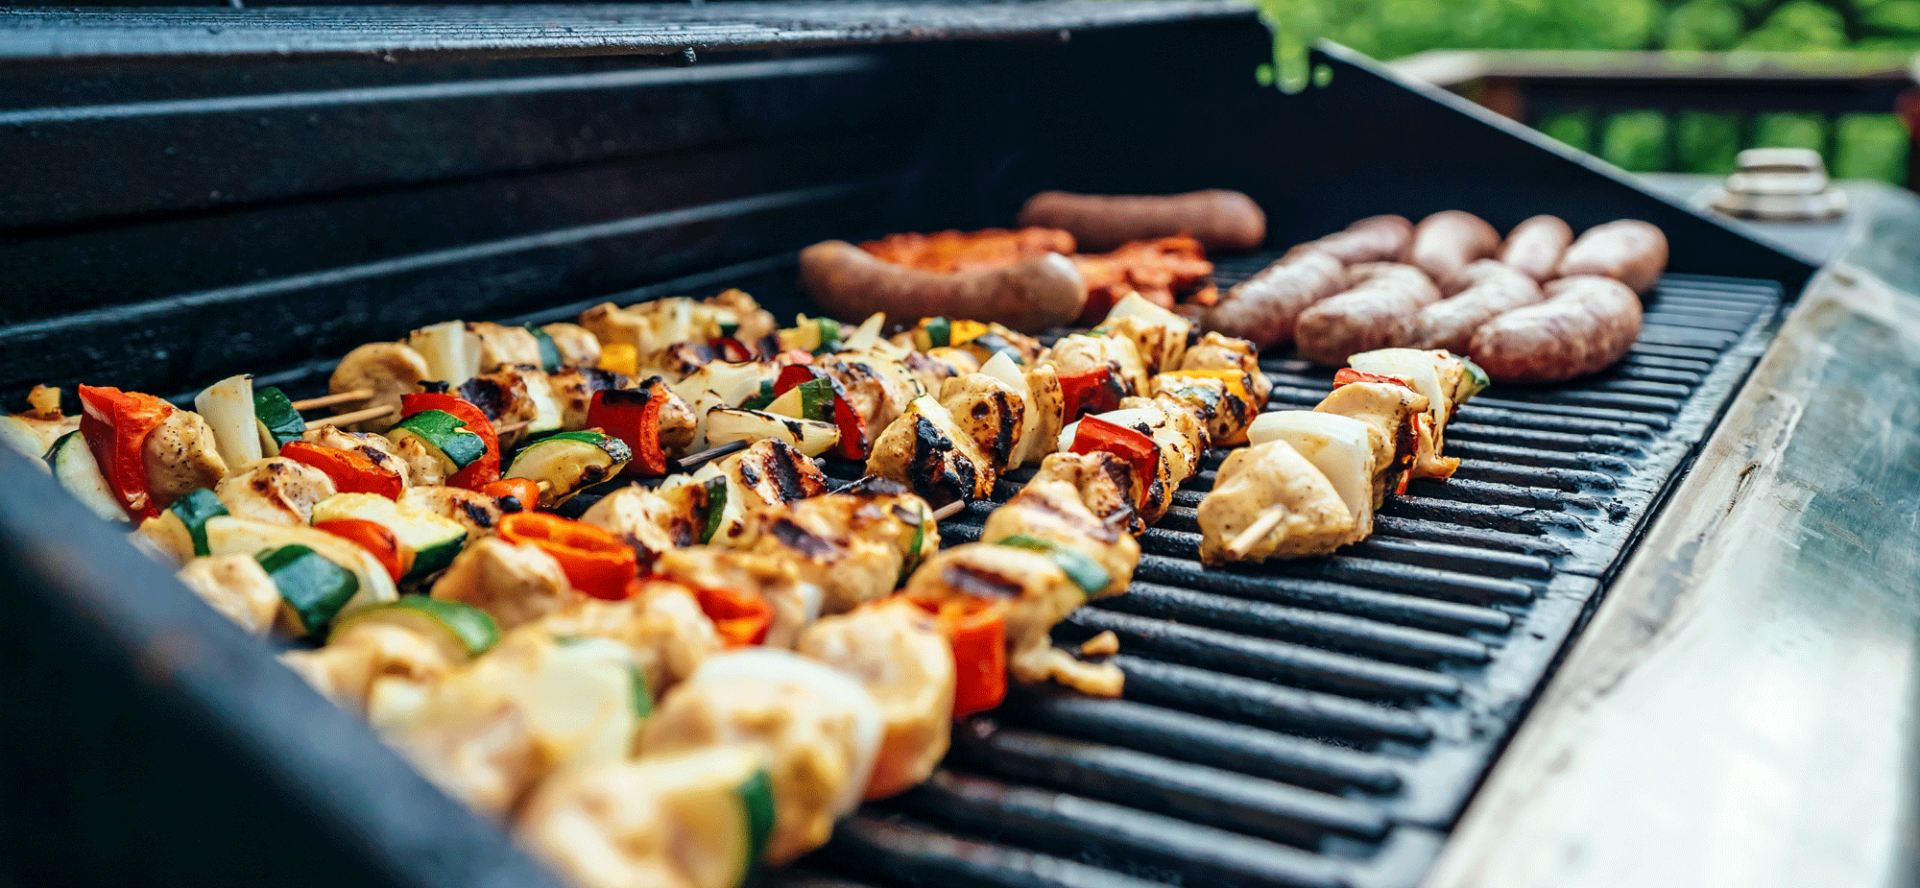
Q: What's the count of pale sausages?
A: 8